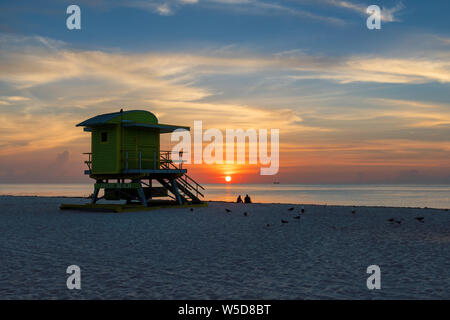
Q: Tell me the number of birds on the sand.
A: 12